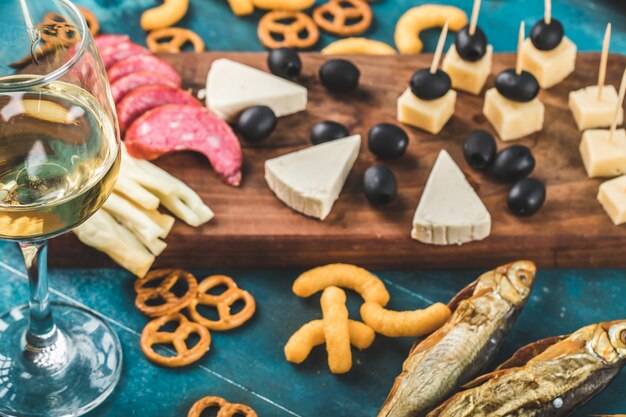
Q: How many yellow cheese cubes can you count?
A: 7